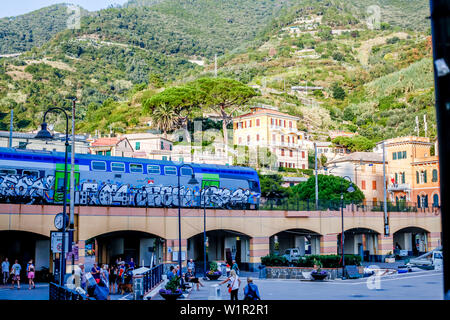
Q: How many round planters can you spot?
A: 3